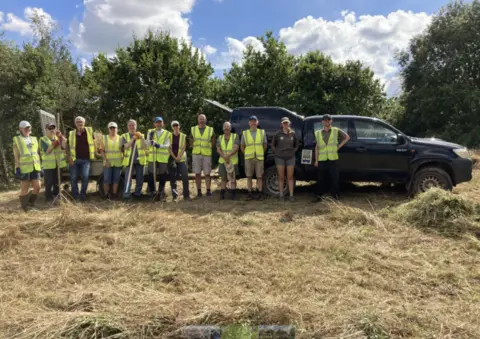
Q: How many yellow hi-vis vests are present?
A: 11